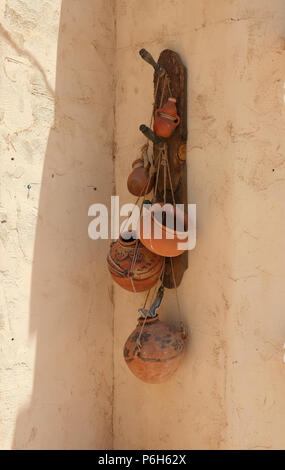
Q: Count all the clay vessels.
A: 5